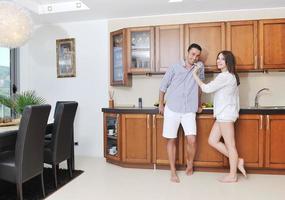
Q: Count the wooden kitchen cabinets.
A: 12